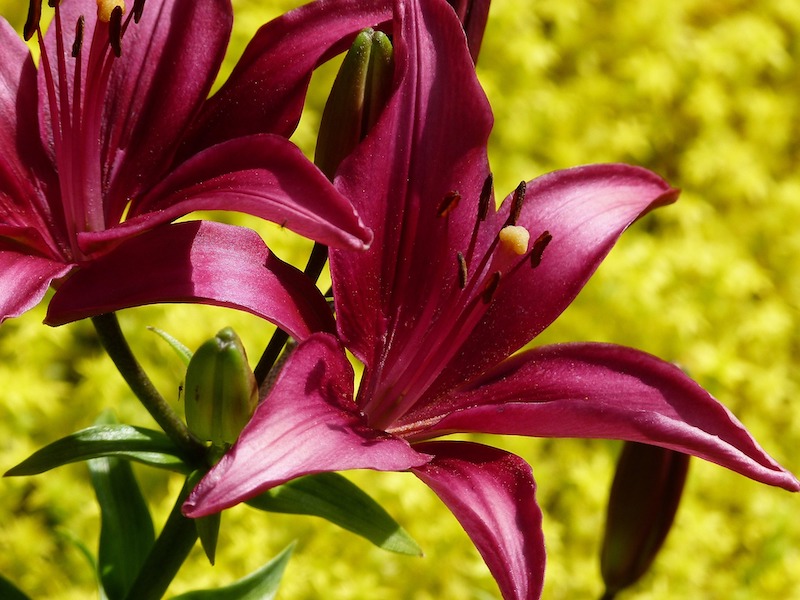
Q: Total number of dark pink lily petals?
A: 11